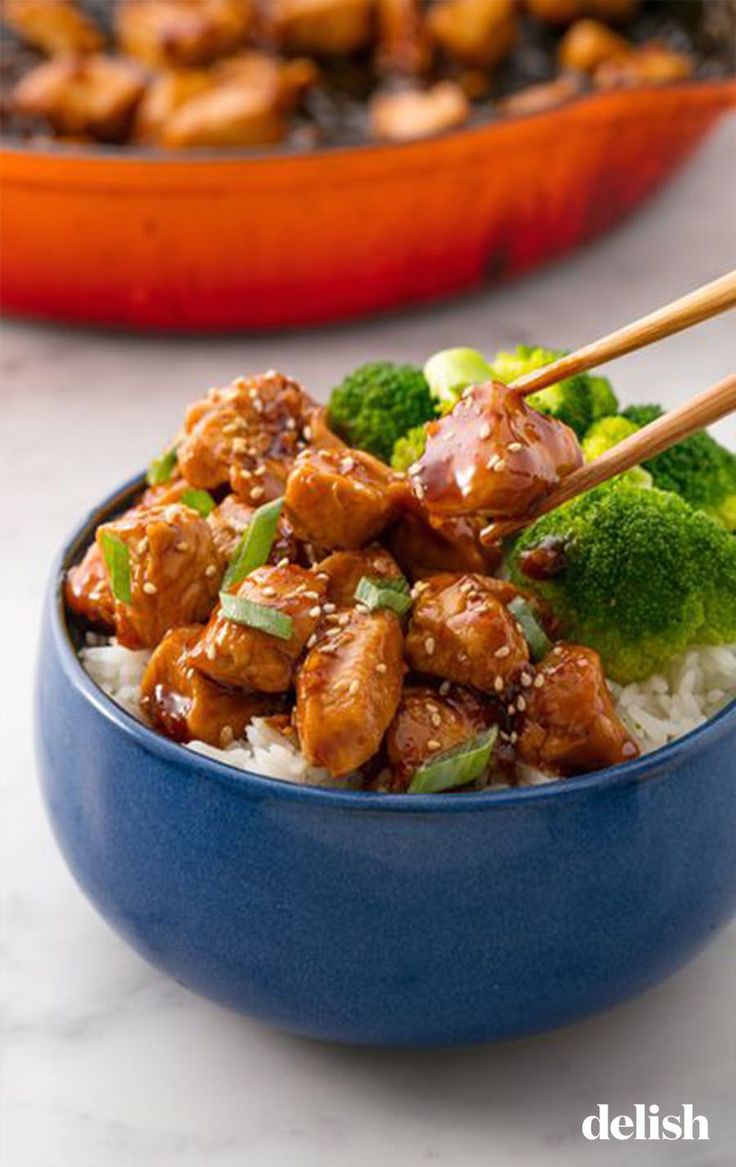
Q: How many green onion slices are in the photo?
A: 8